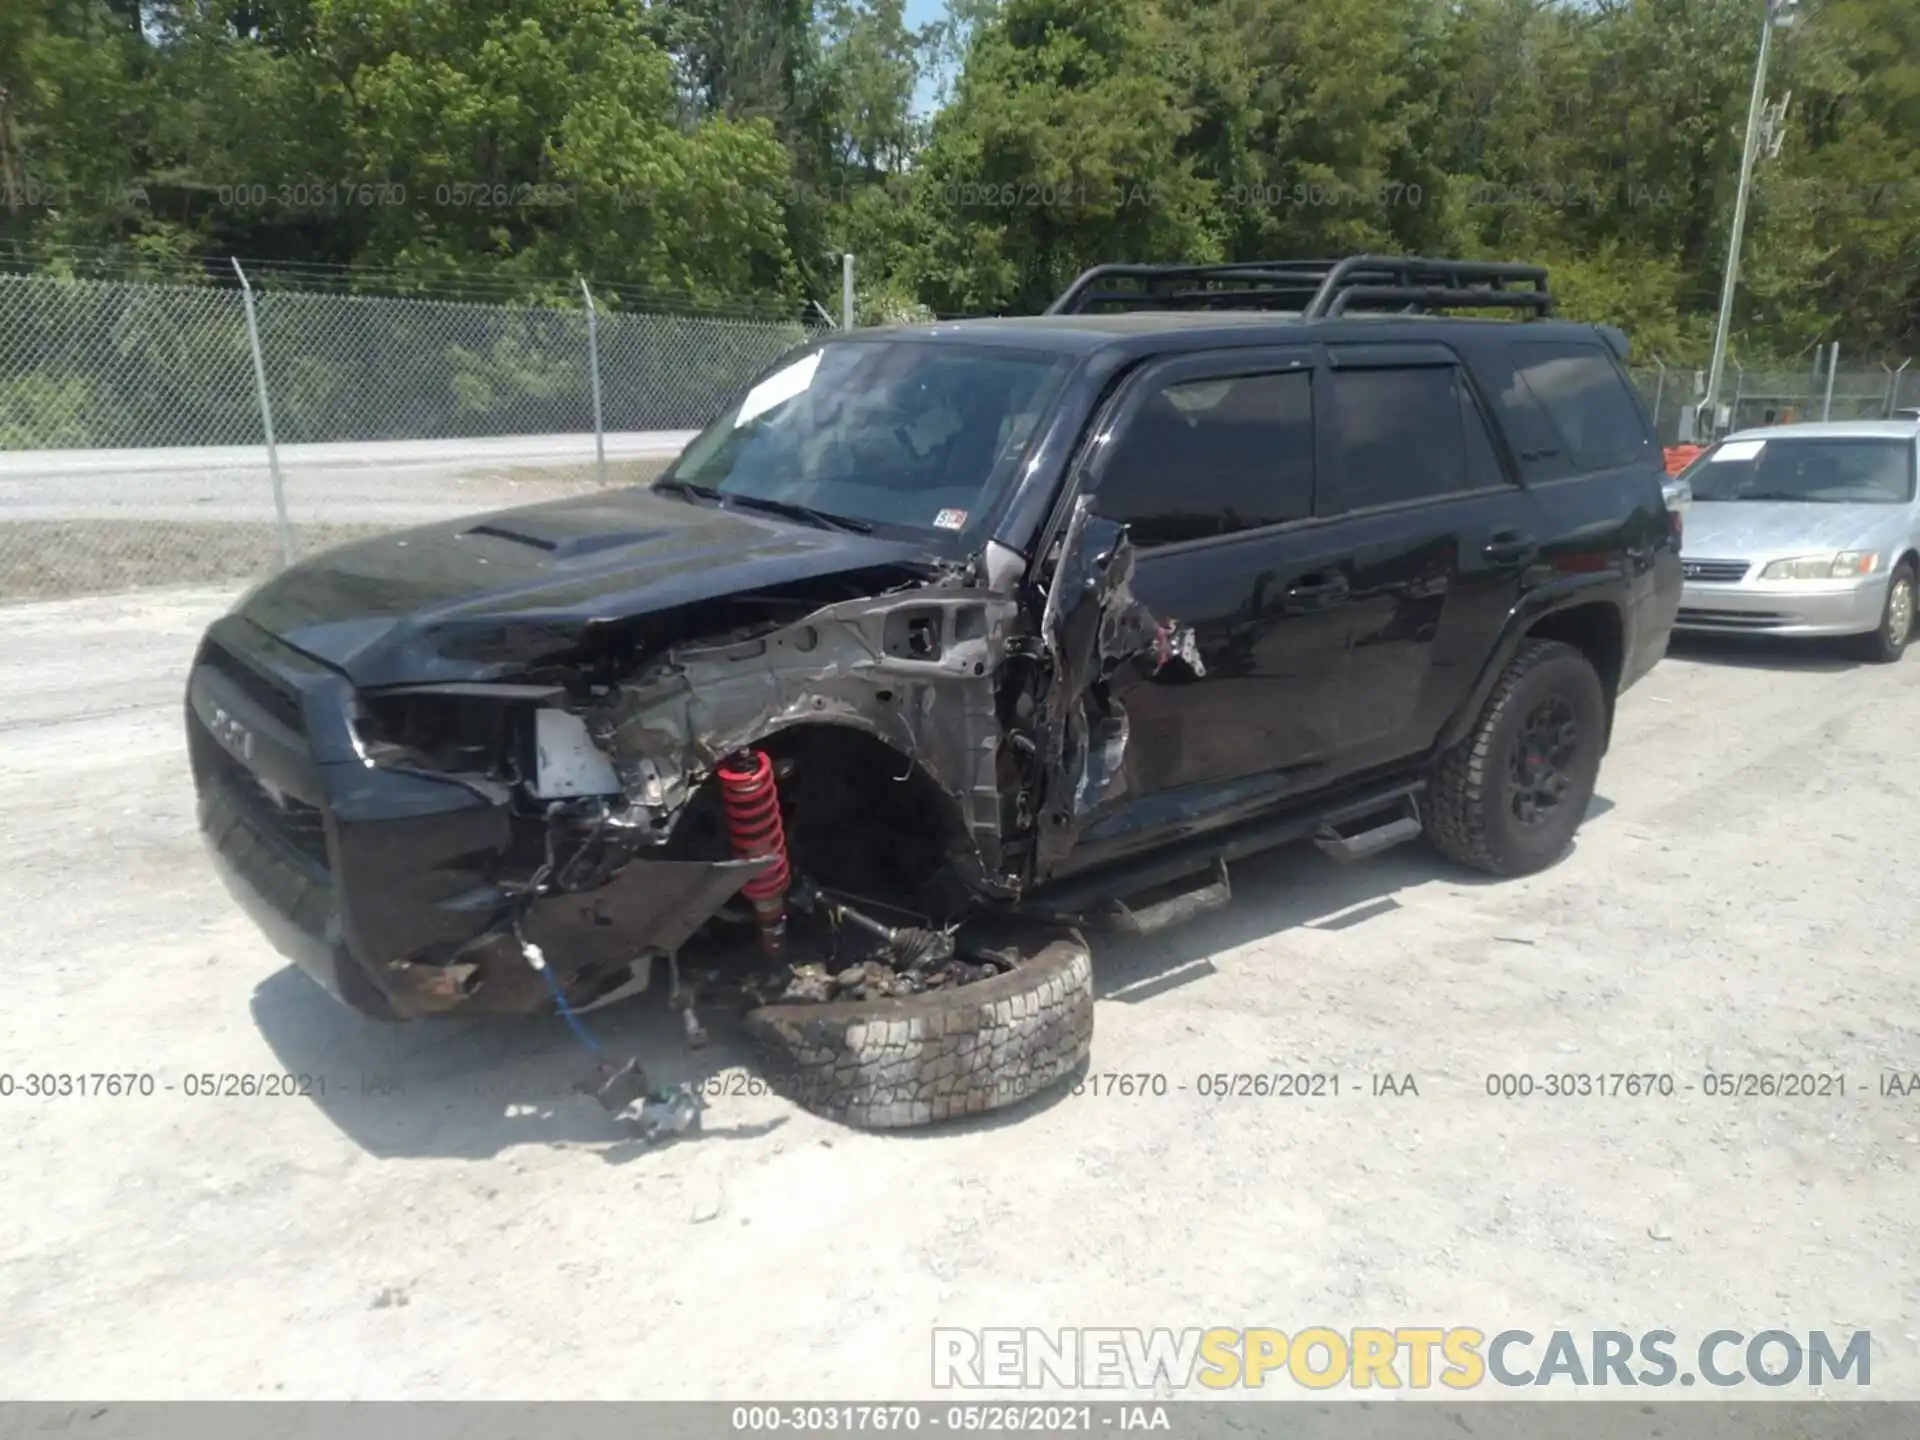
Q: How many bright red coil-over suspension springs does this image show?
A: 1